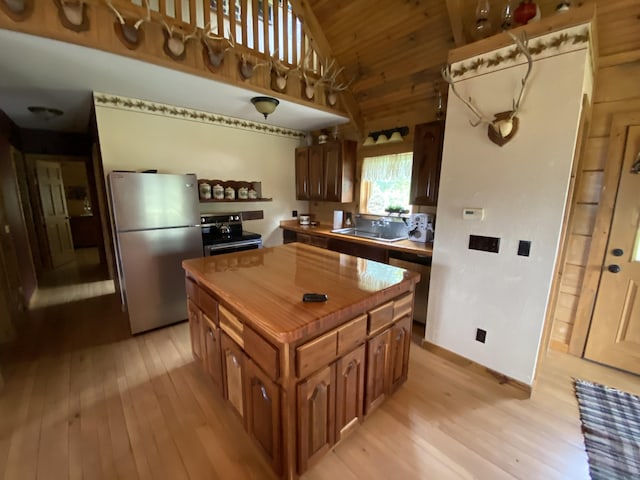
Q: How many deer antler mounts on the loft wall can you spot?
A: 9